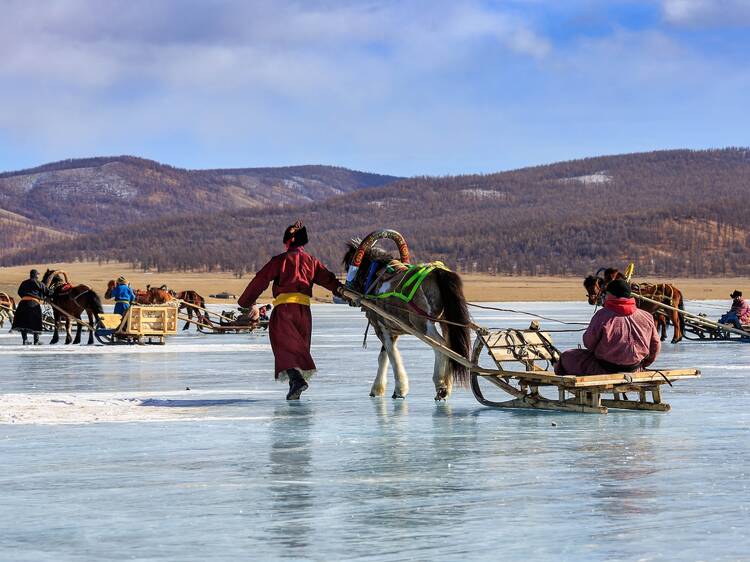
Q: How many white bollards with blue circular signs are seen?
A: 0